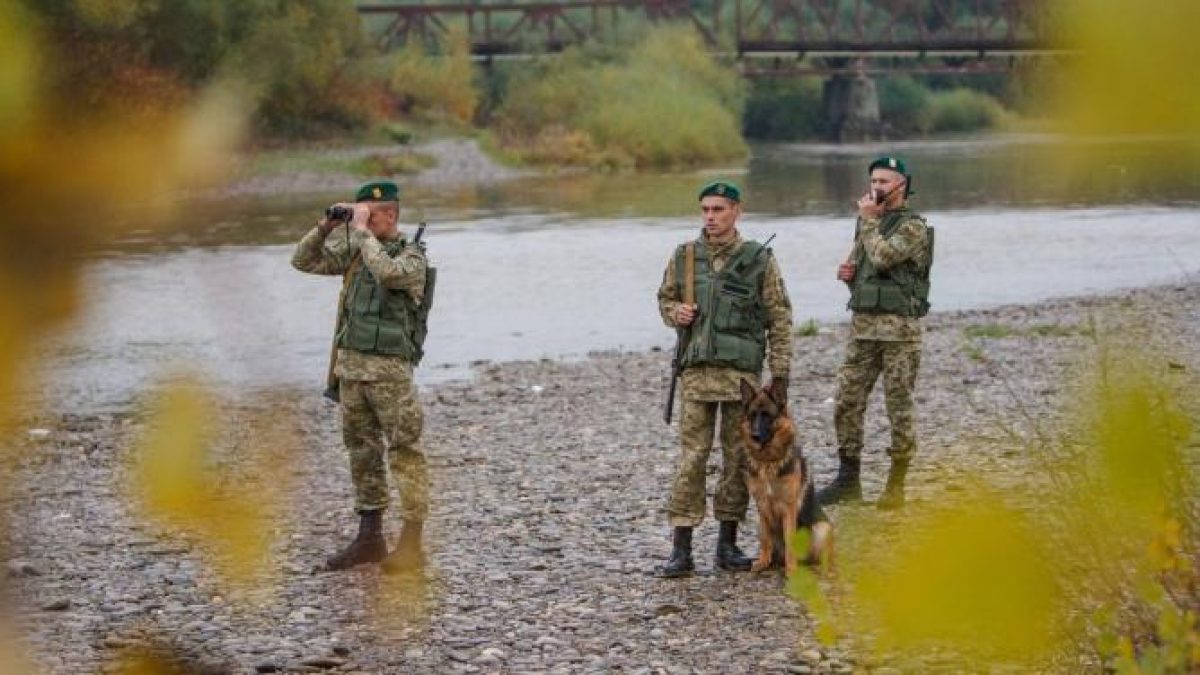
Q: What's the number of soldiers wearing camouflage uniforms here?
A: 3